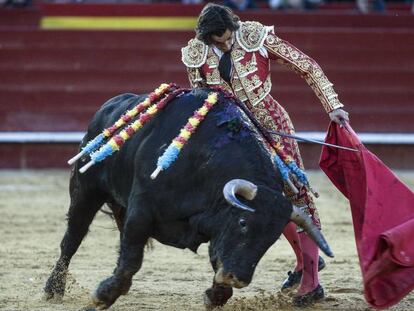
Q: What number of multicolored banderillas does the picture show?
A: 5